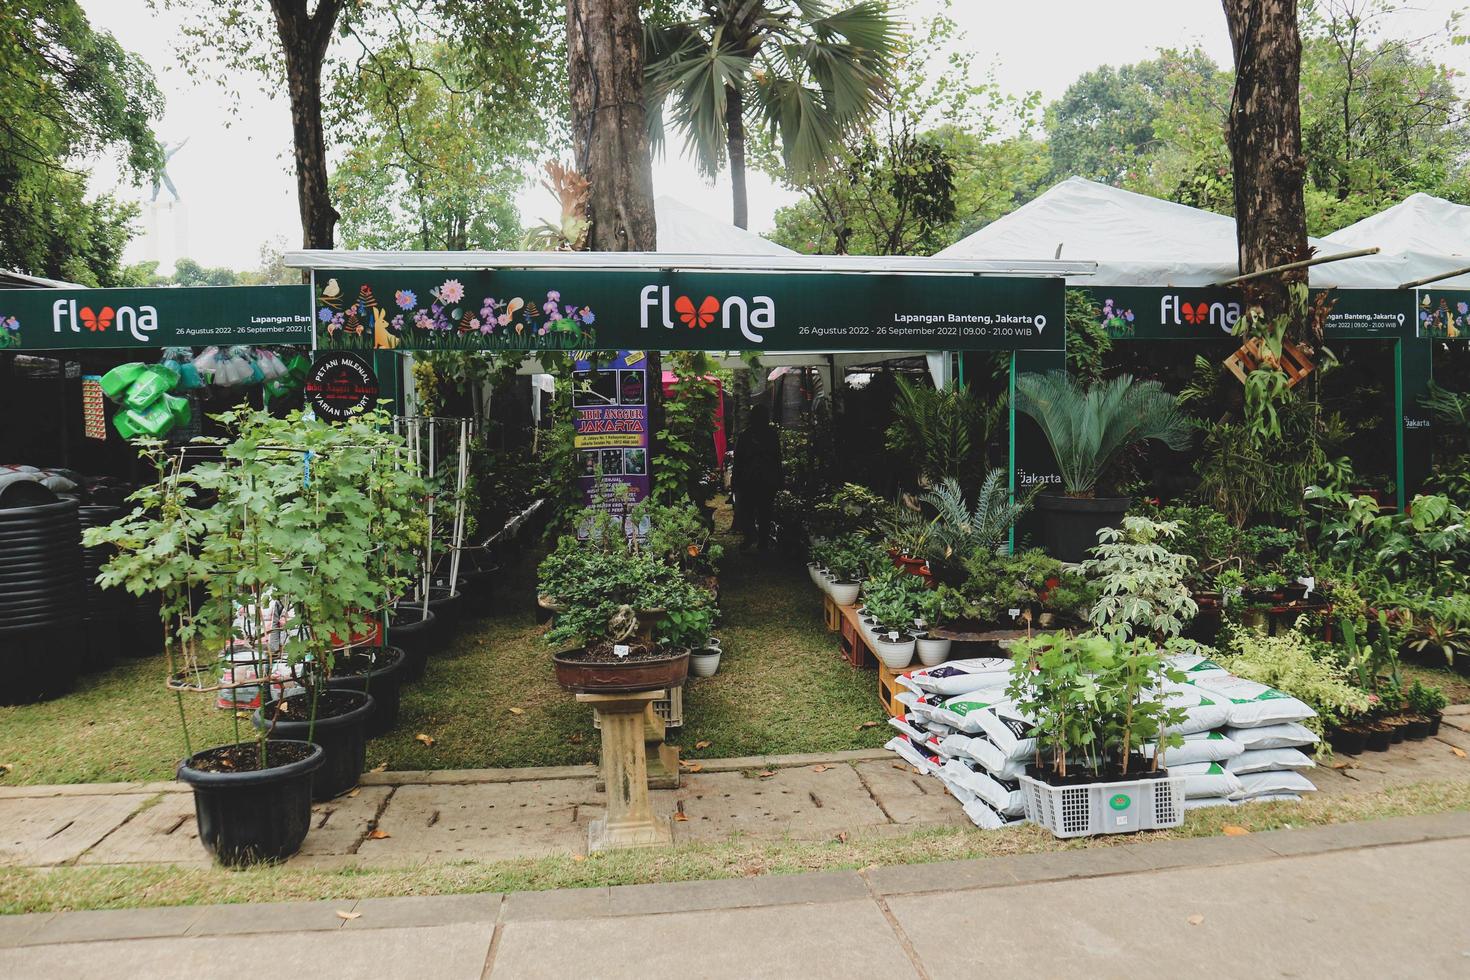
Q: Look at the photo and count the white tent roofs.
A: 3